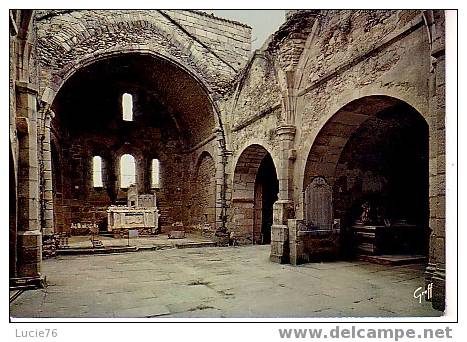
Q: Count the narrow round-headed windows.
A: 4